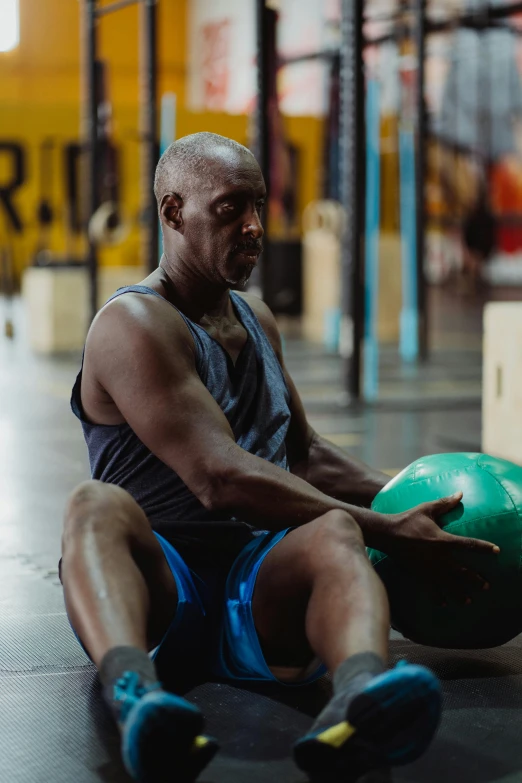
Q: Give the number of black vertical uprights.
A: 5